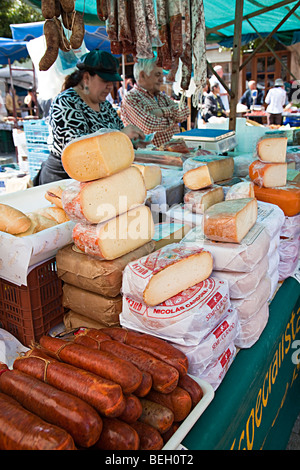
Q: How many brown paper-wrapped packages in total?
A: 3